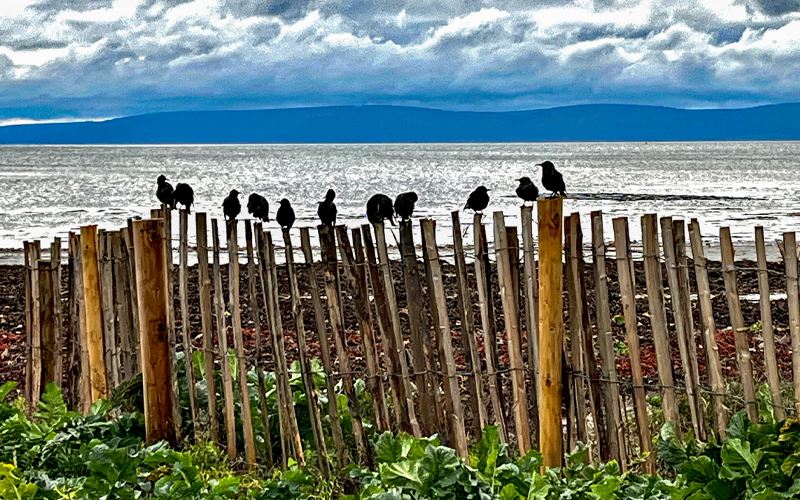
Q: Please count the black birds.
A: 11